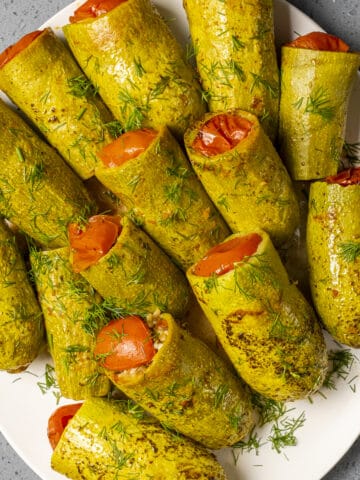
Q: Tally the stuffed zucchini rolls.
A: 14